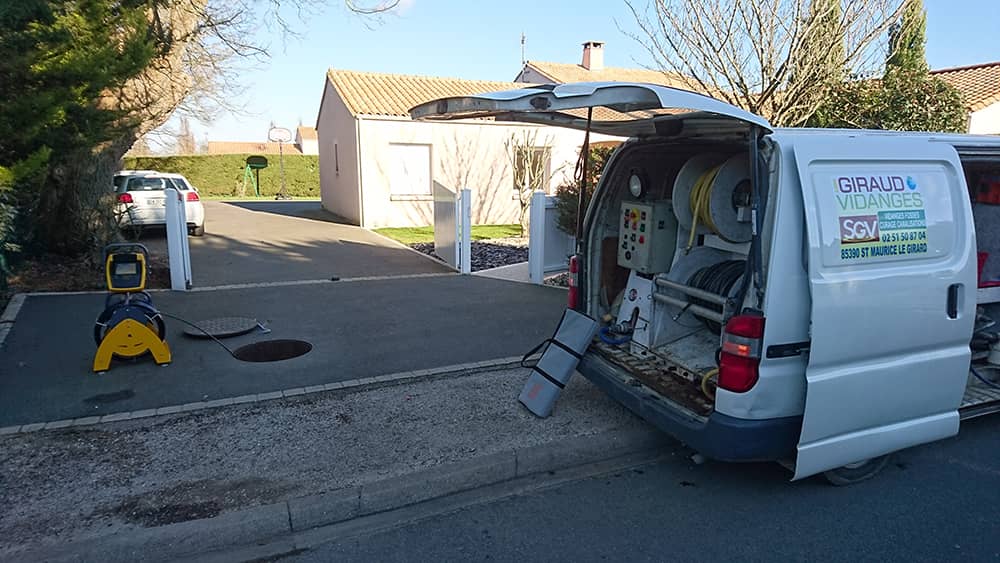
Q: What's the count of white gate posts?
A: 3